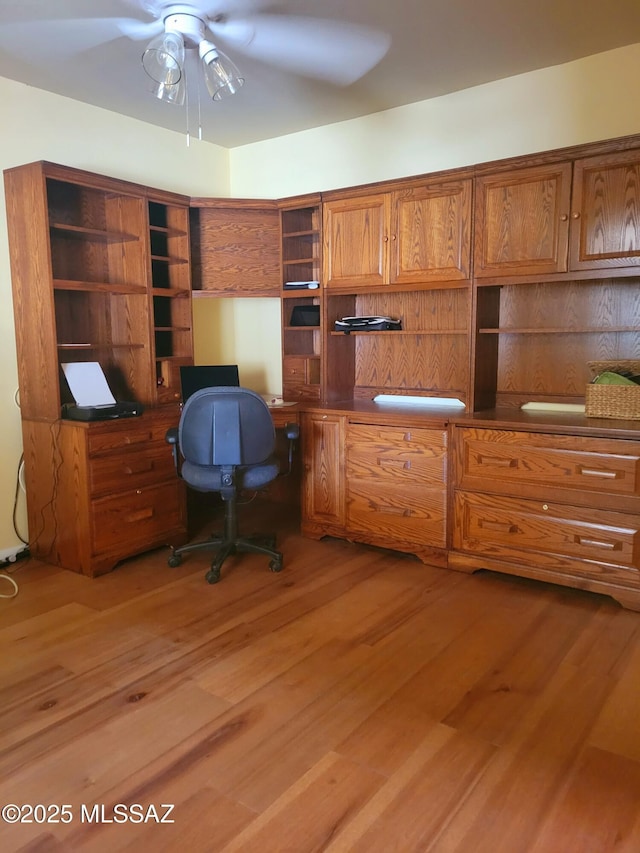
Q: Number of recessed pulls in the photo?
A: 10